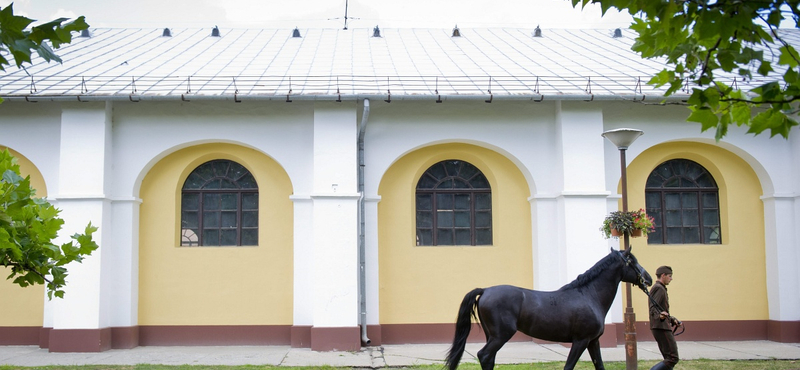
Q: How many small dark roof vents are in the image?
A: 8